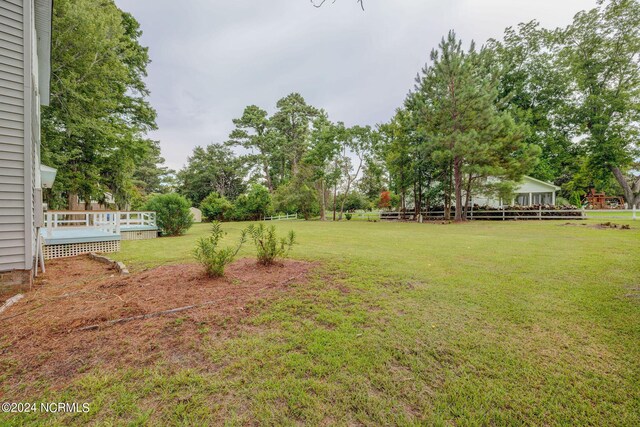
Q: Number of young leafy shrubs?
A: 2